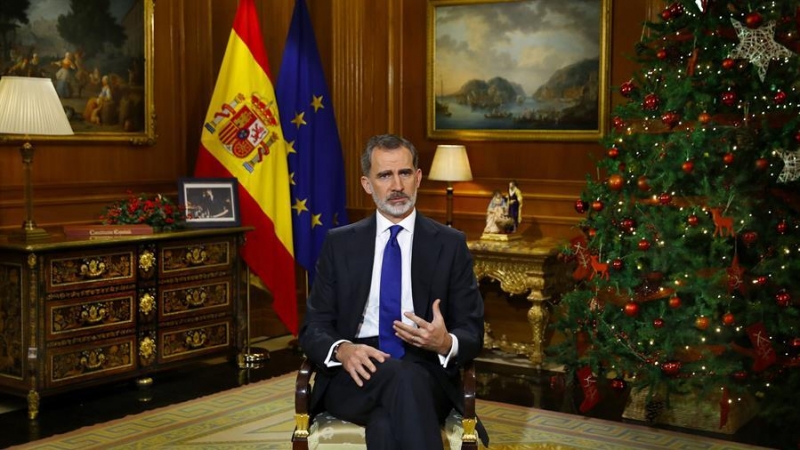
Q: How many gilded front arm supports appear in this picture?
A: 2